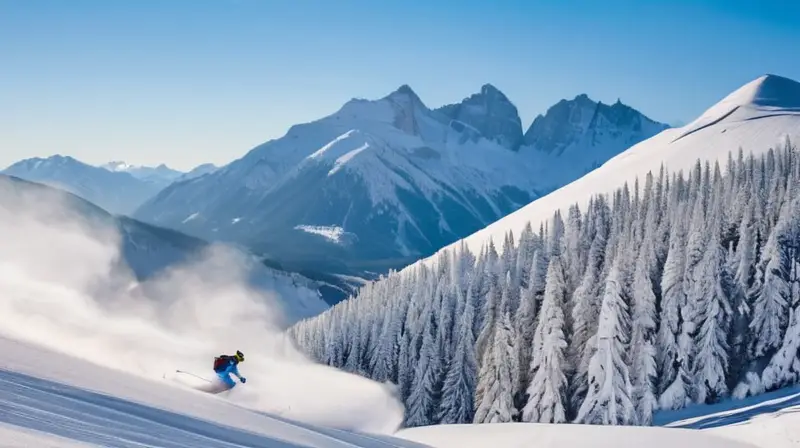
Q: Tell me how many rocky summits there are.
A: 3